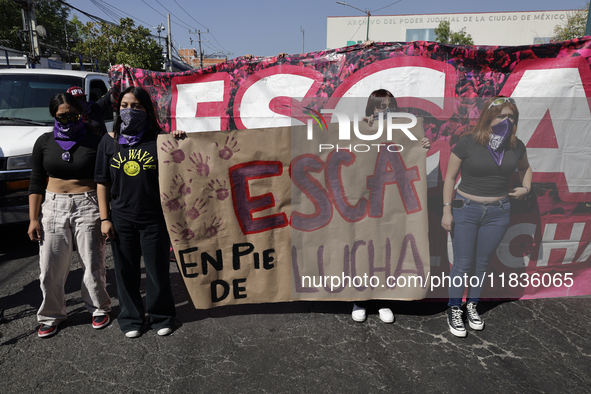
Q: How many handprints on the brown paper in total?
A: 9